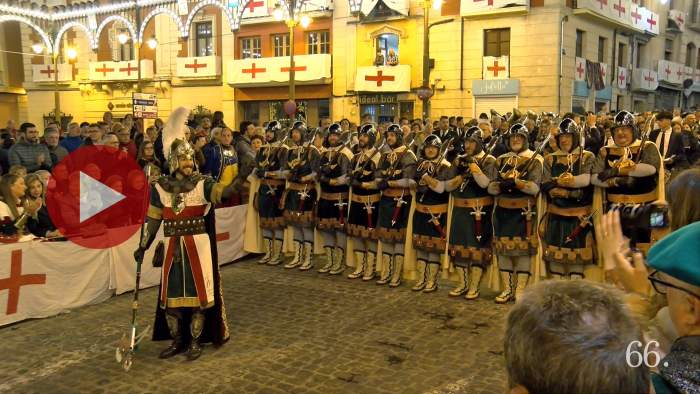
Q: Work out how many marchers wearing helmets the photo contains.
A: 11